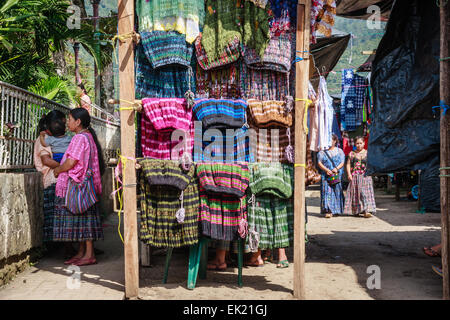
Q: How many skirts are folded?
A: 9